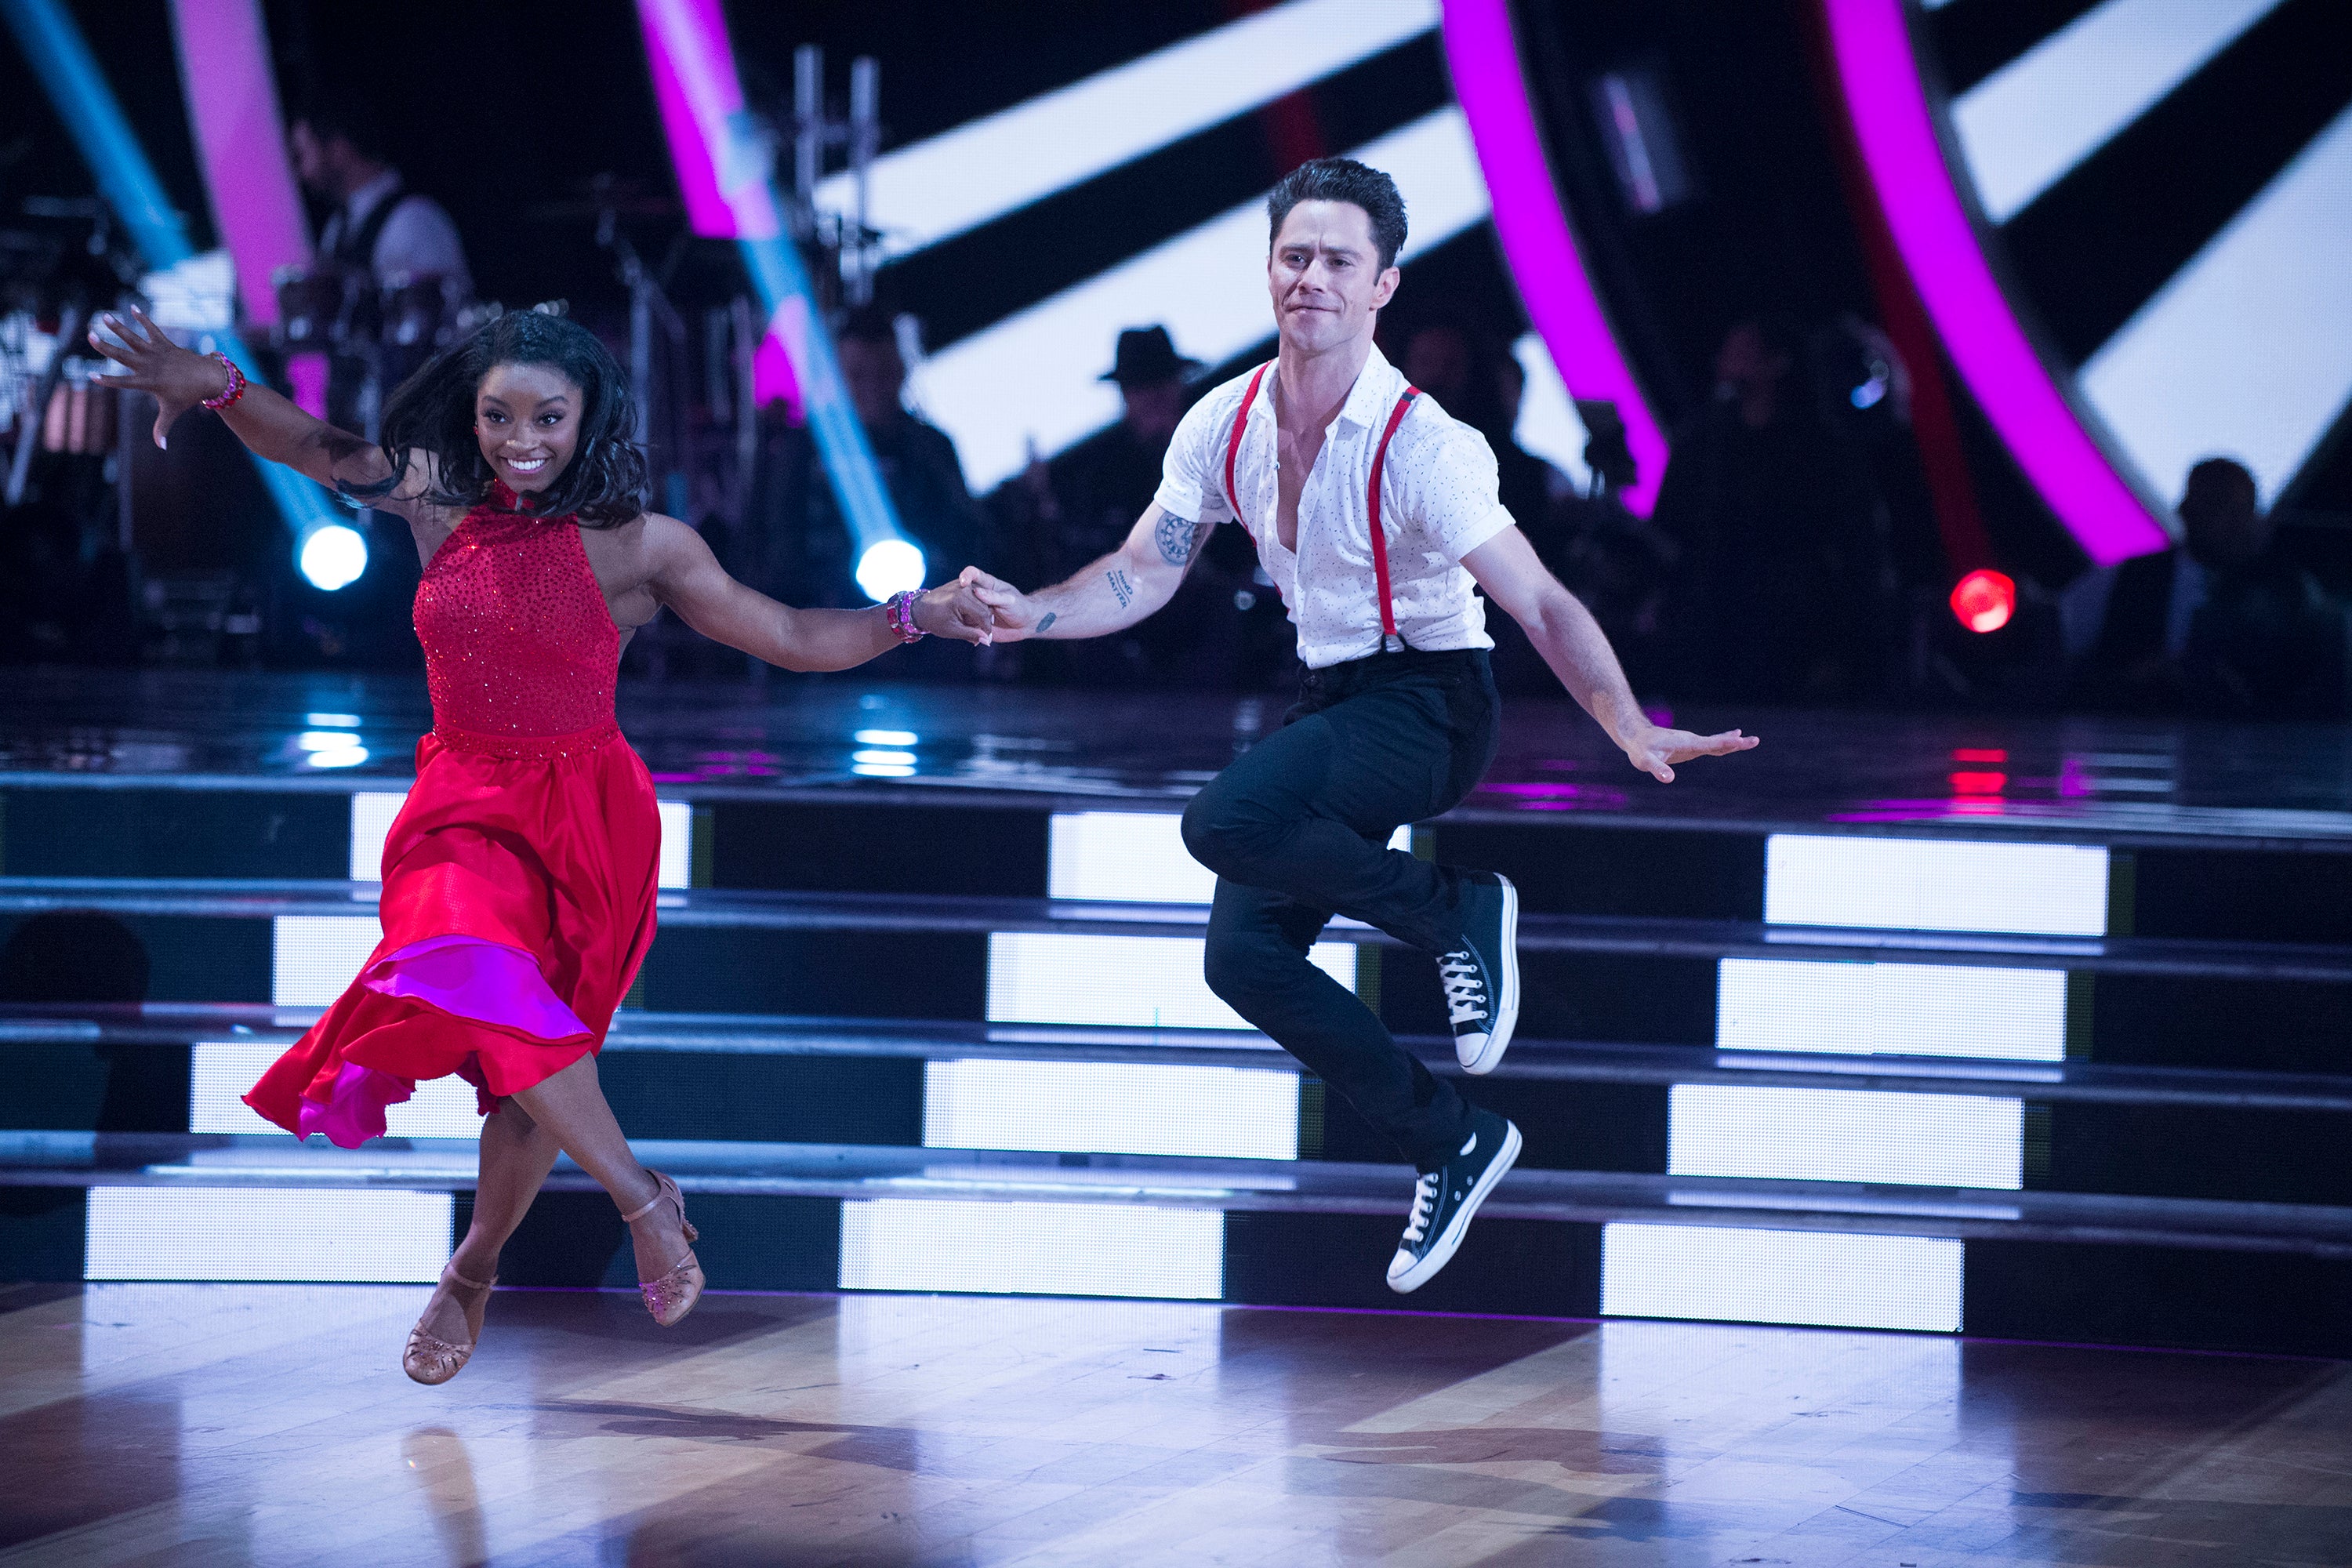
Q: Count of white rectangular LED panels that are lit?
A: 12